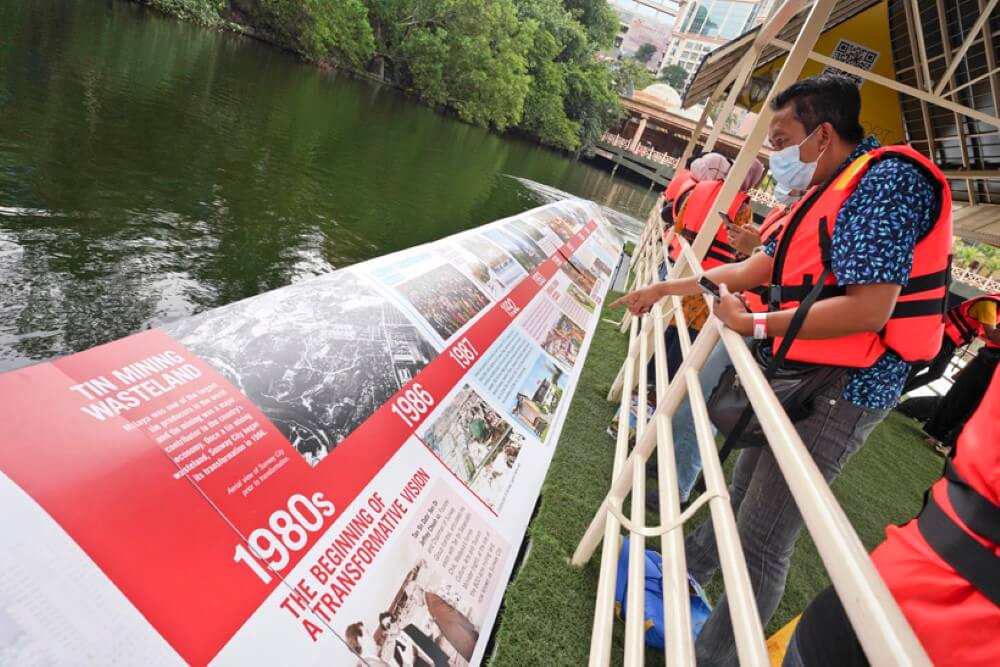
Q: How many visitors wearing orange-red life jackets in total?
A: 6